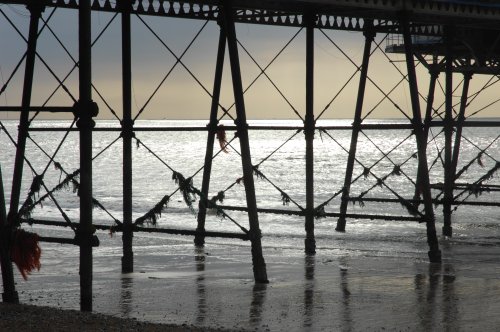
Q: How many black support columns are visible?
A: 12